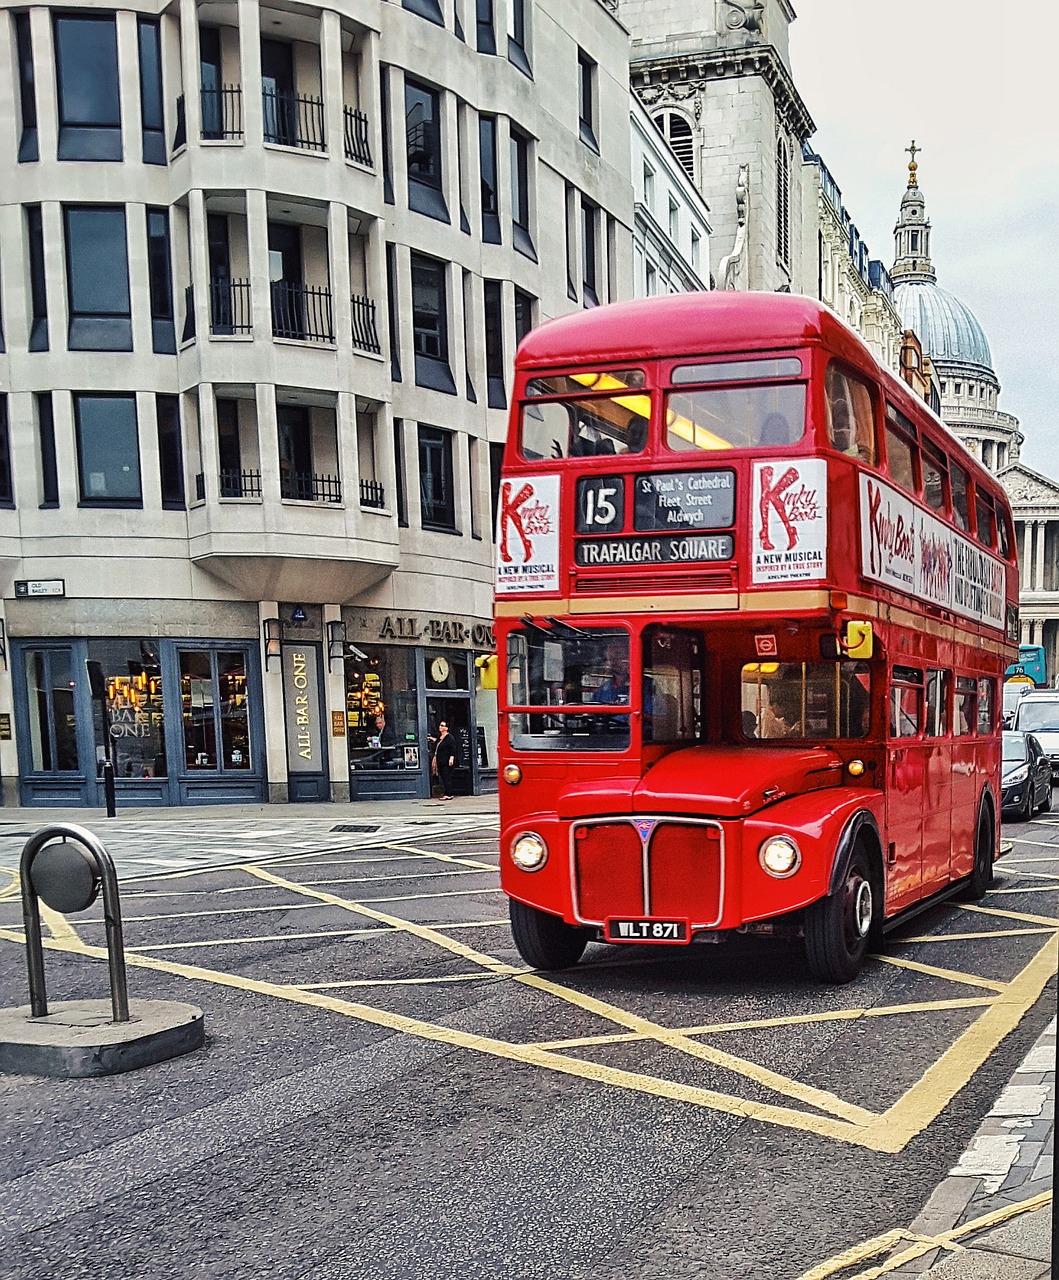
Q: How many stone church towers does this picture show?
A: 1